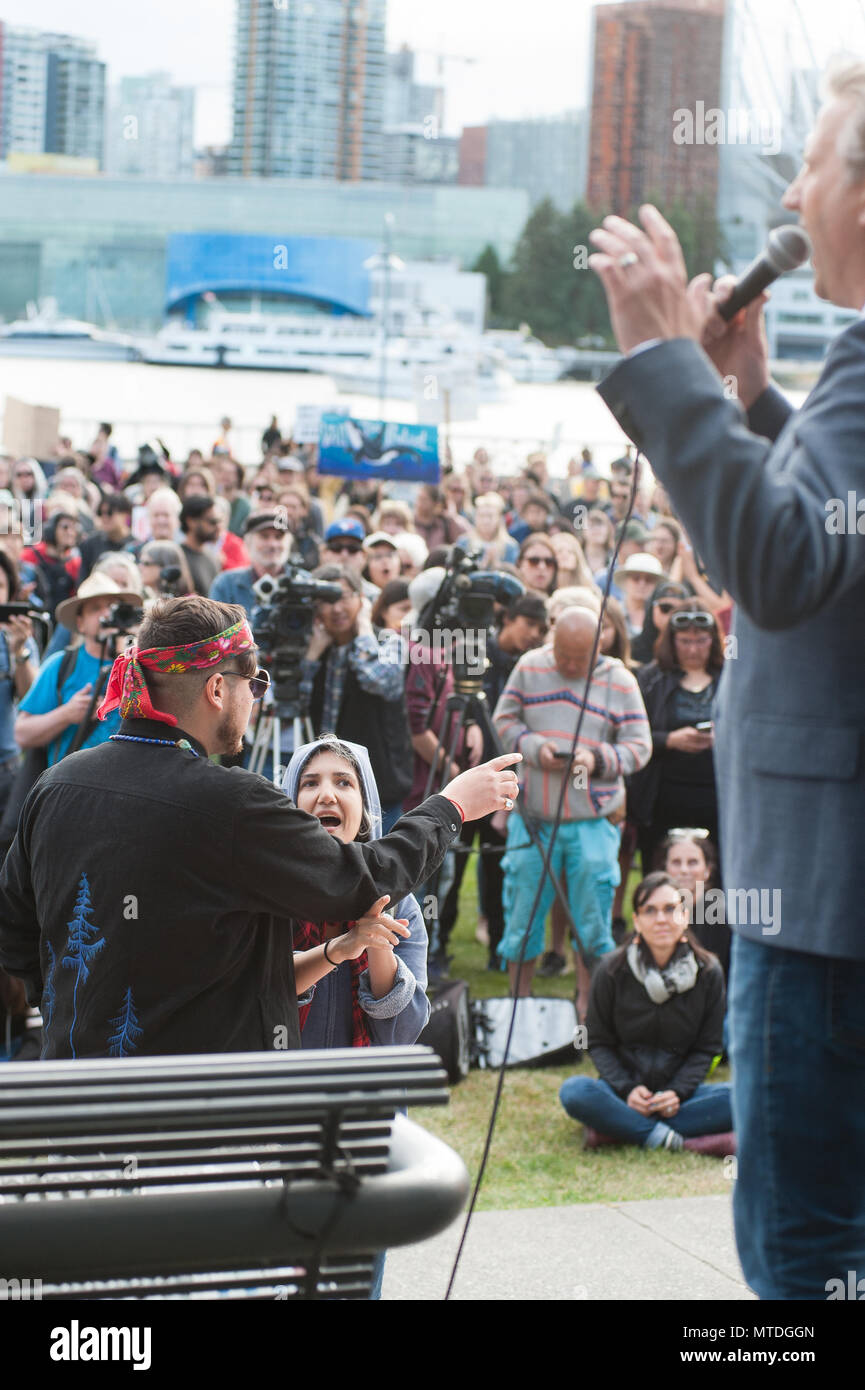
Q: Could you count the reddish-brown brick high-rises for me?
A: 1